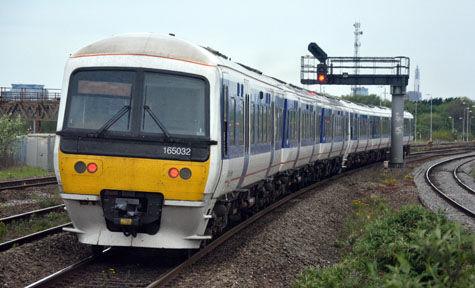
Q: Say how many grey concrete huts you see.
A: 1